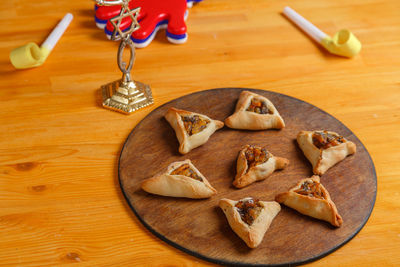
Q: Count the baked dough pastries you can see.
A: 7